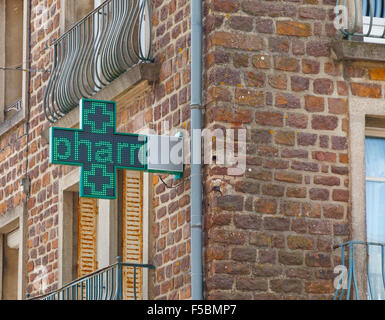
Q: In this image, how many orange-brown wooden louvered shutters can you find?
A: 2